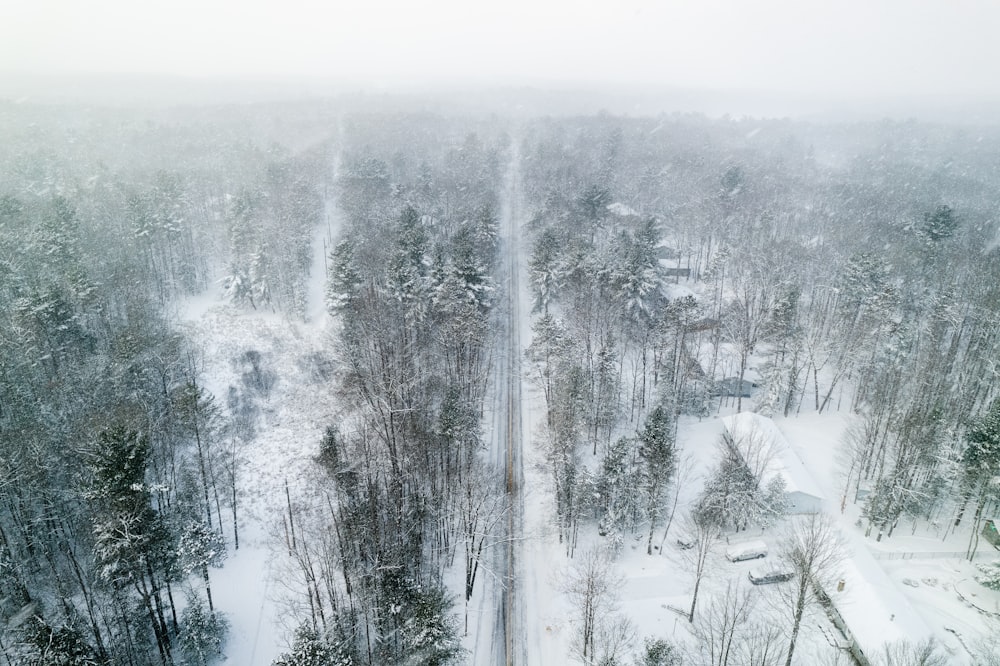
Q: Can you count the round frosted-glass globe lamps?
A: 0